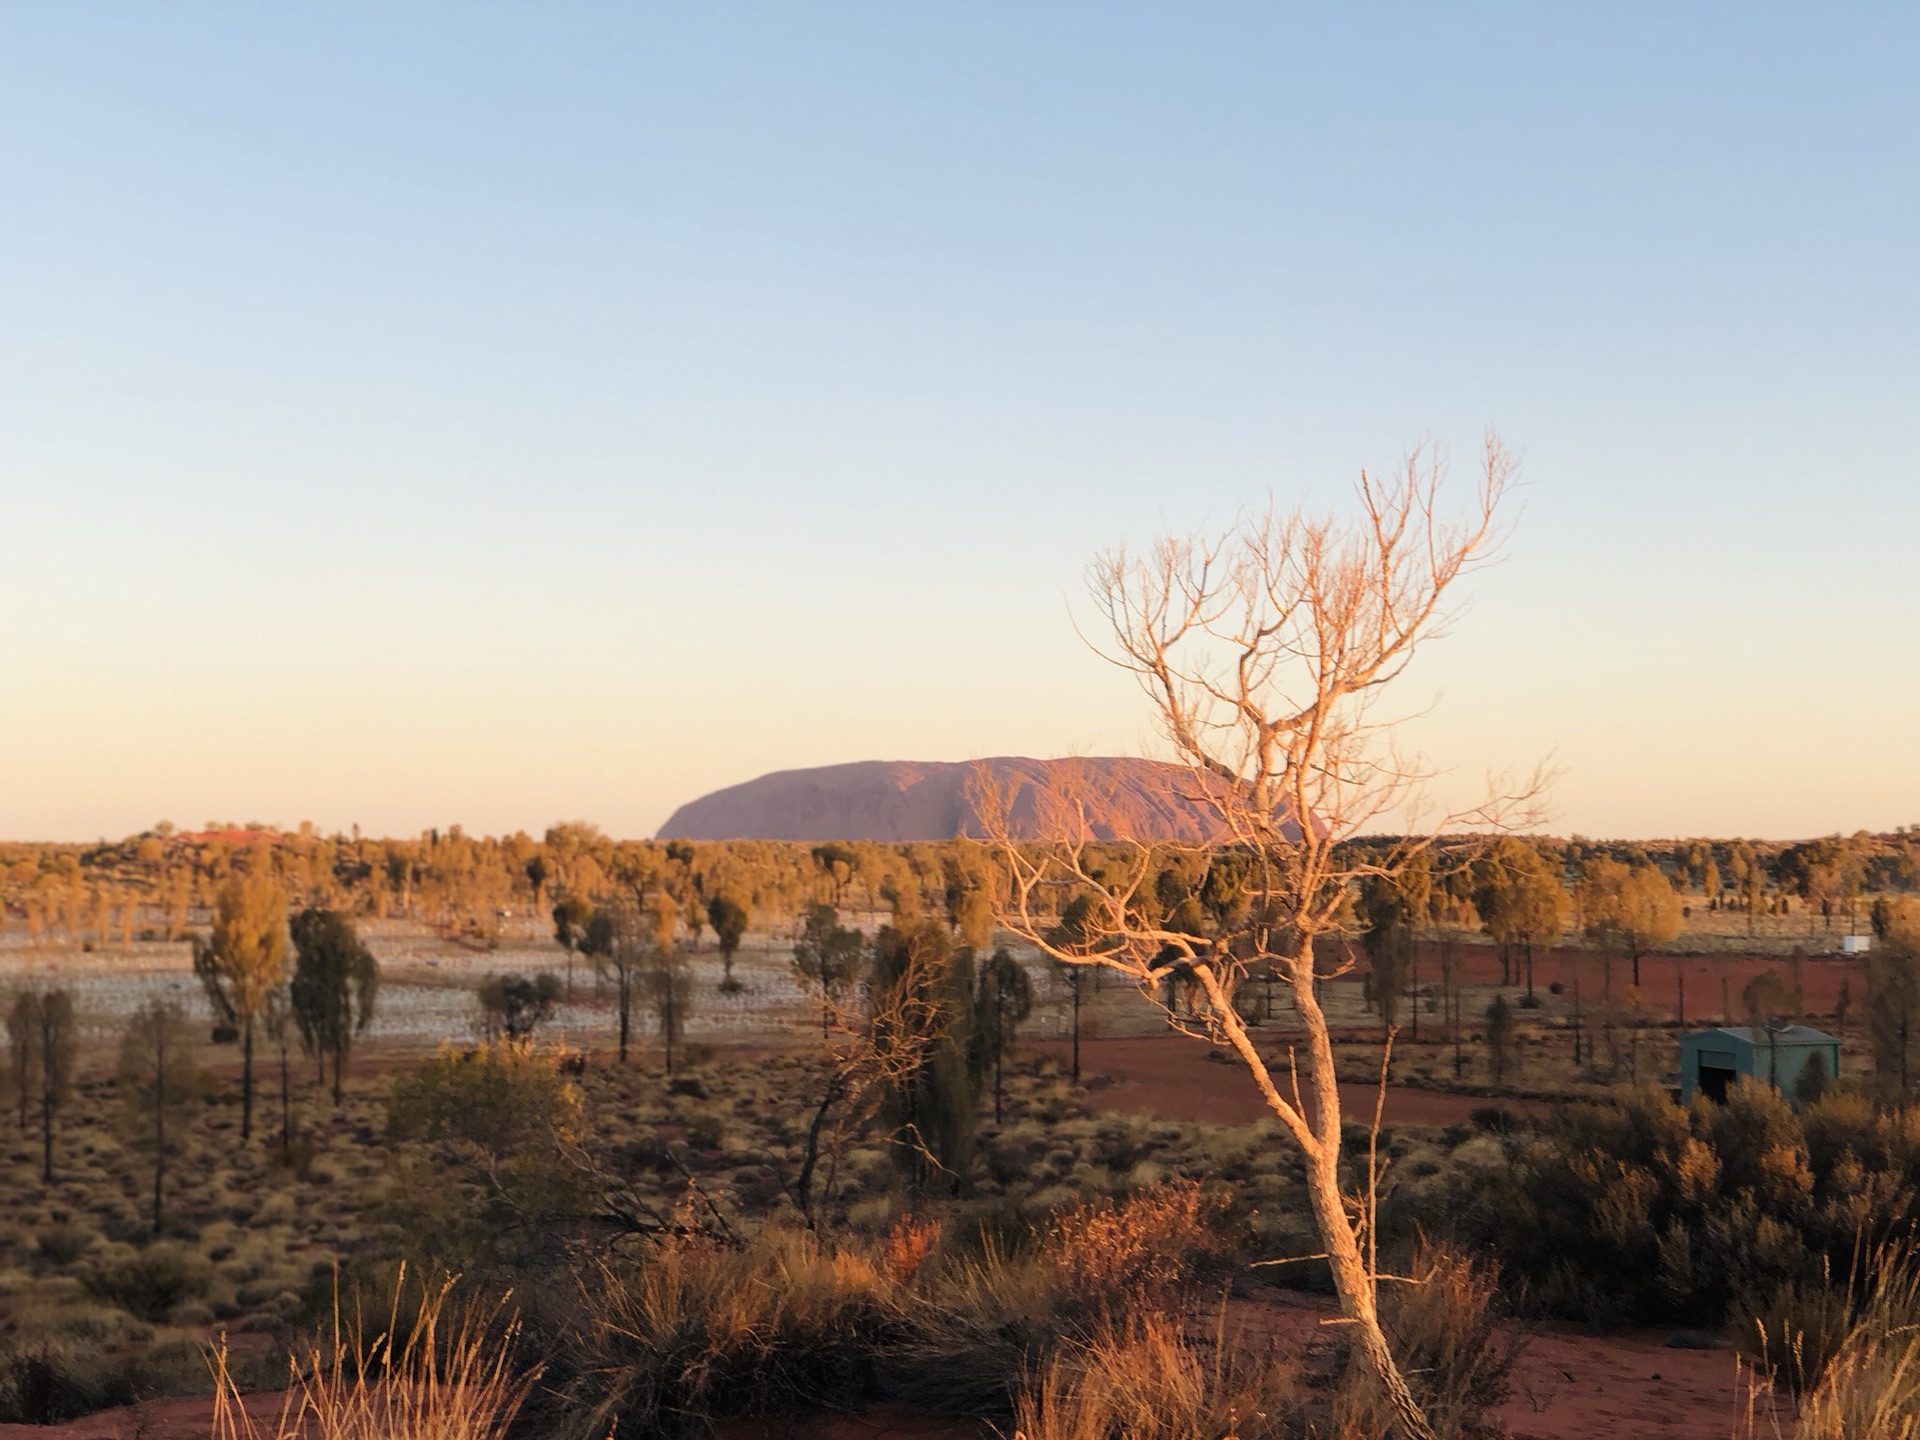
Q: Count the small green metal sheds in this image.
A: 1